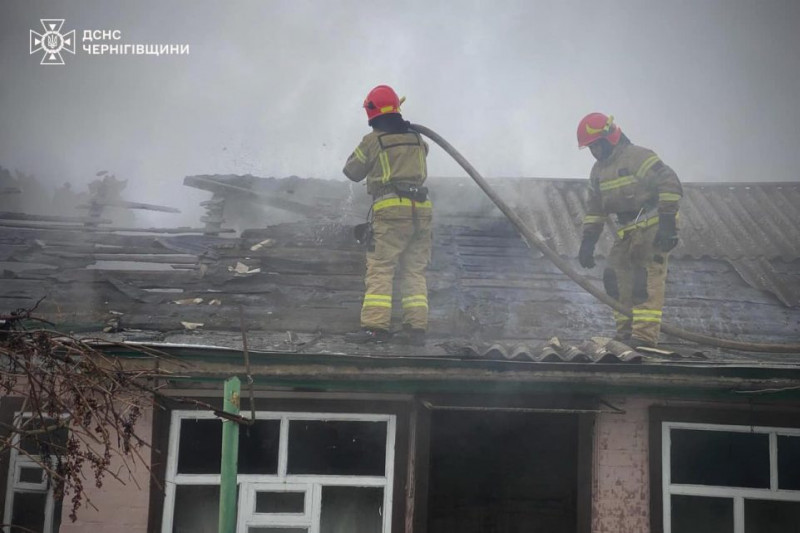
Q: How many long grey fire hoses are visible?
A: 1